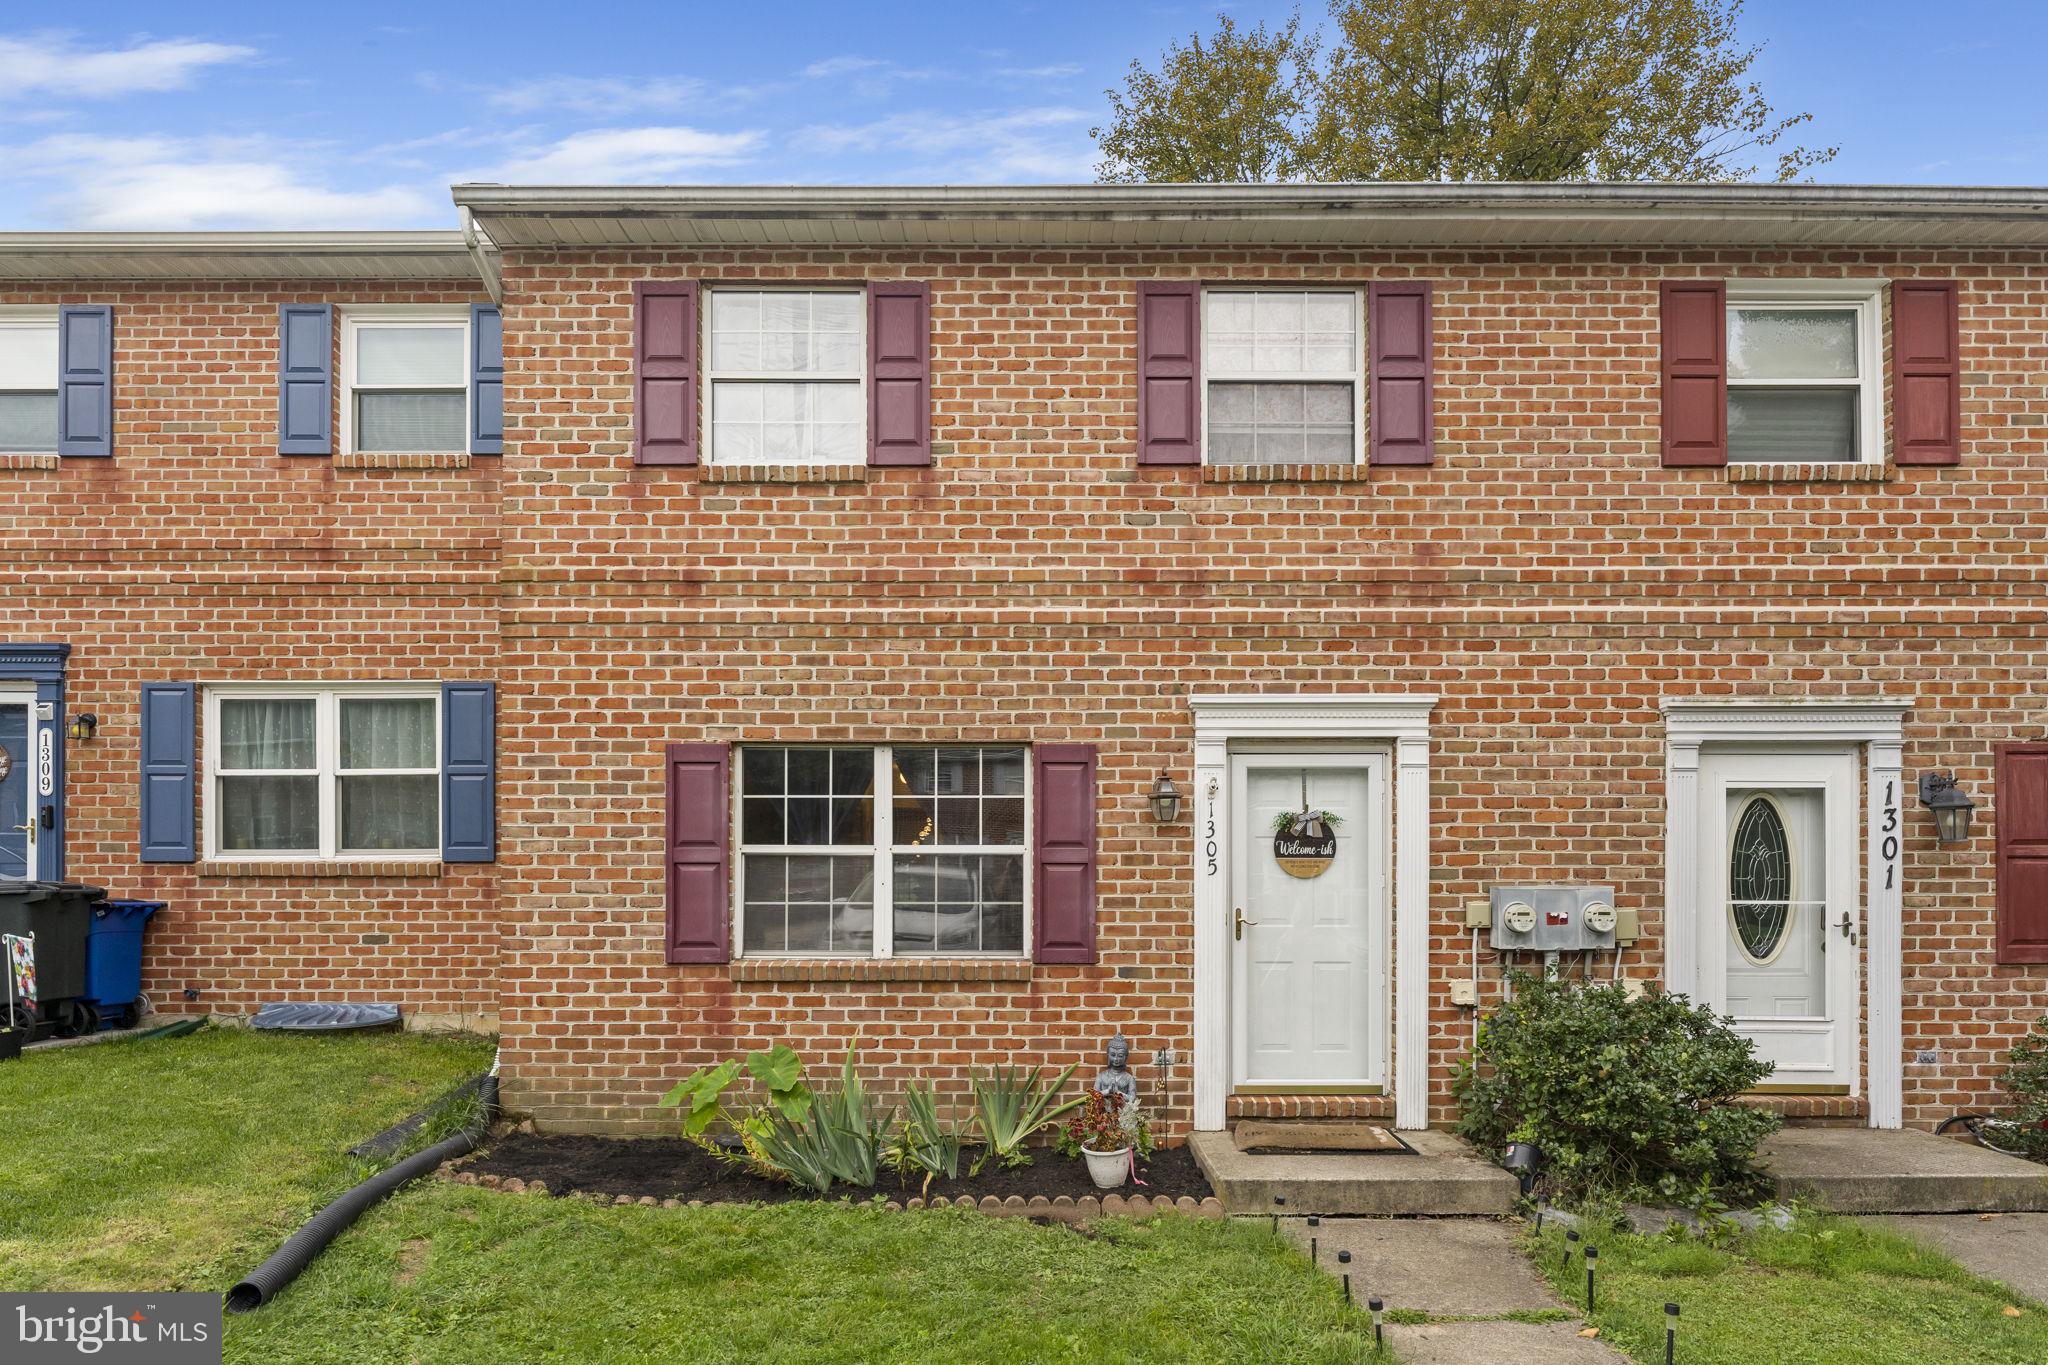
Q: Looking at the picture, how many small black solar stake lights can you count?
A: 8